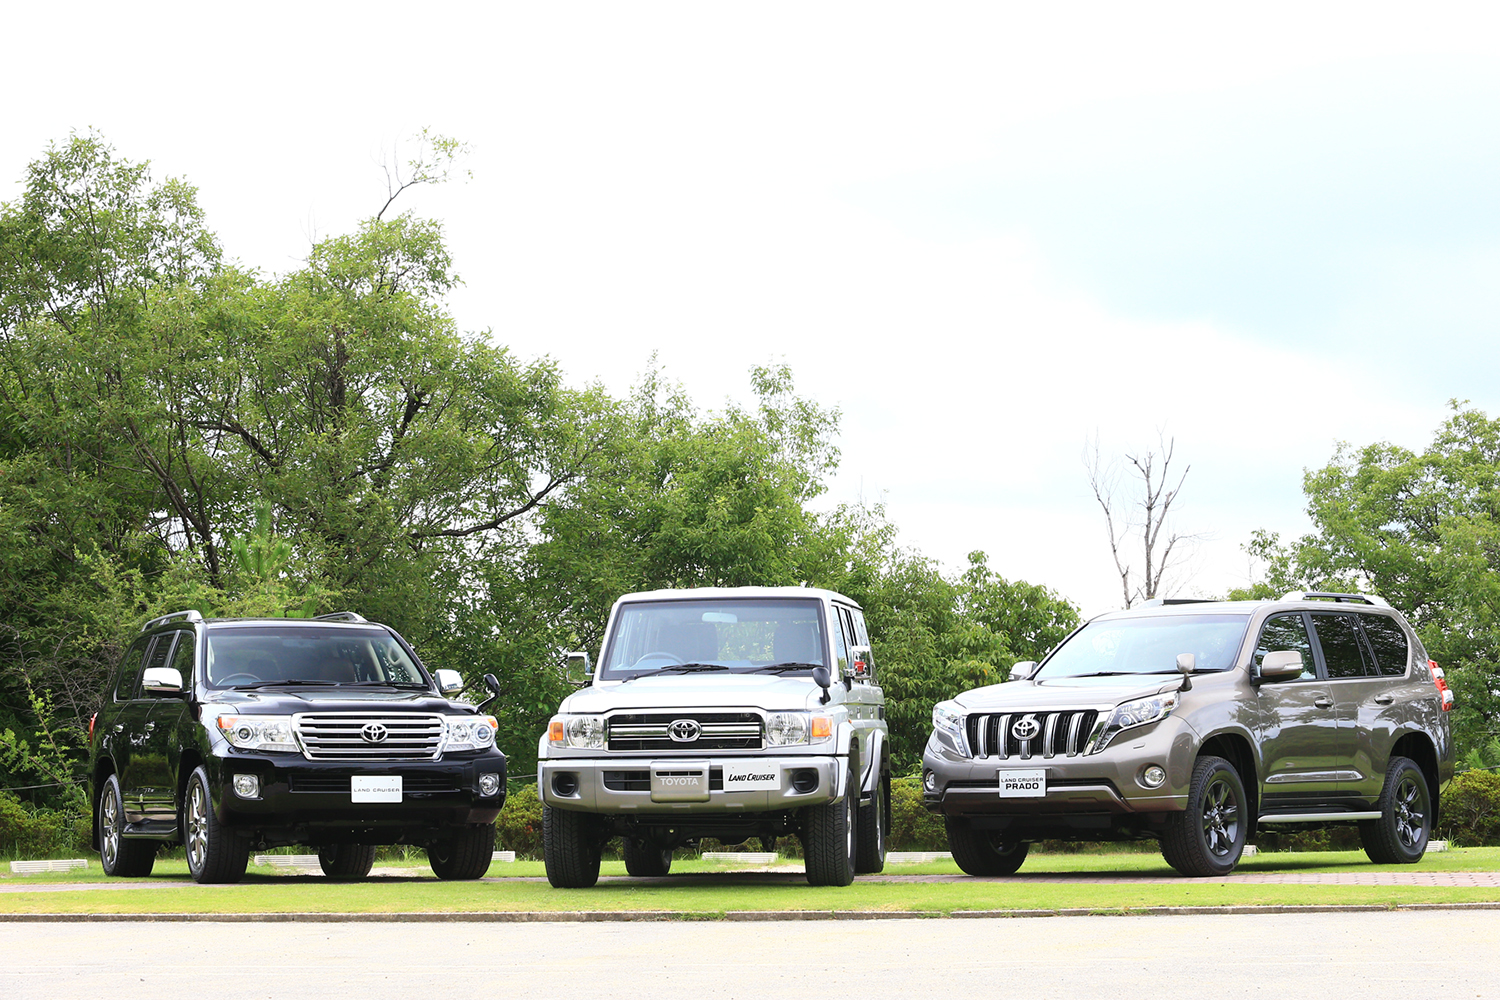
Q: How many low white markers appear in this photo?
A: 7